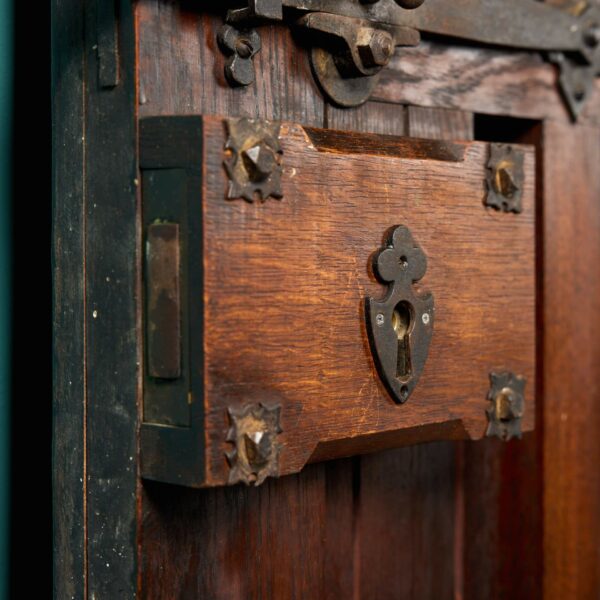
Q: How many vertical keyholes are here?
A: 1